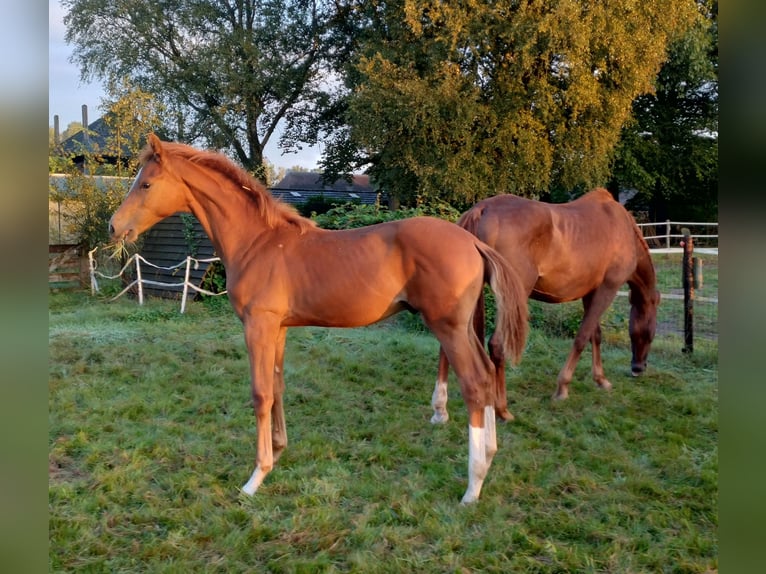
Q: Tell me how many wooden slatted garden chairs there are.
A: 0